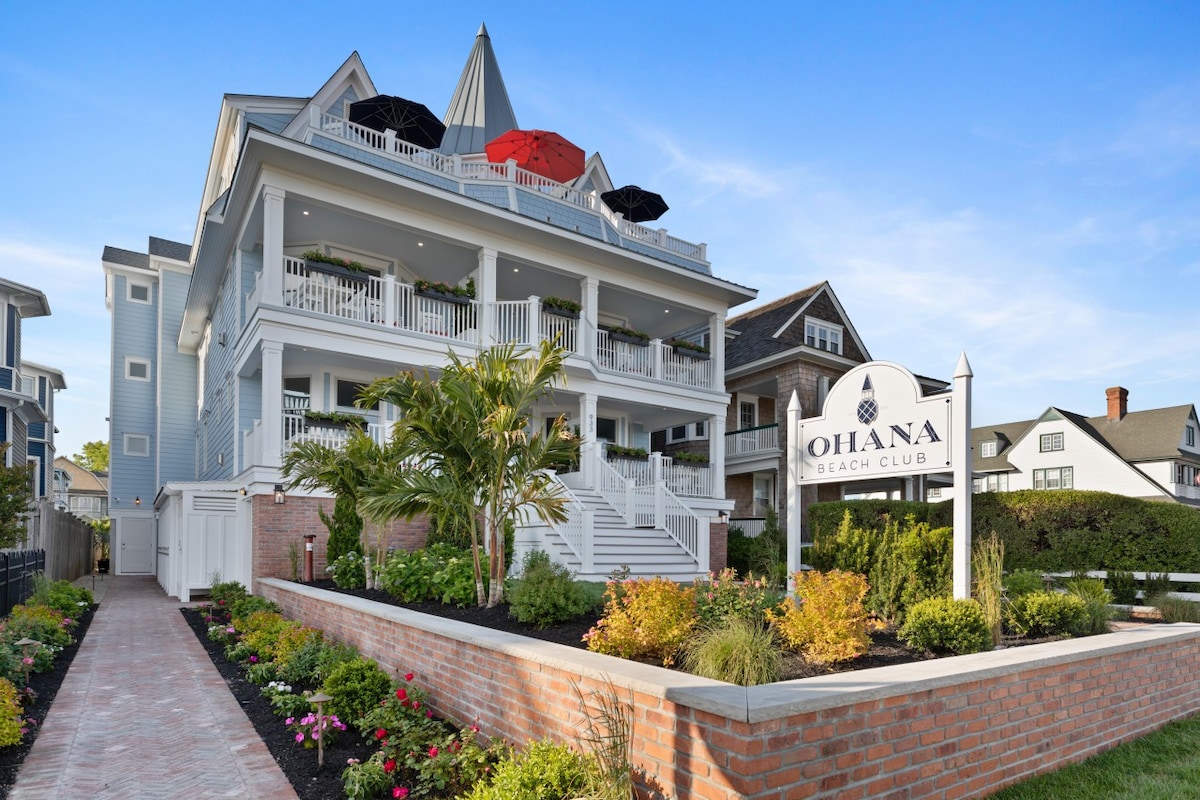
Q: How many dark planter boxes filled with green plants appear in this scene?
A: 8